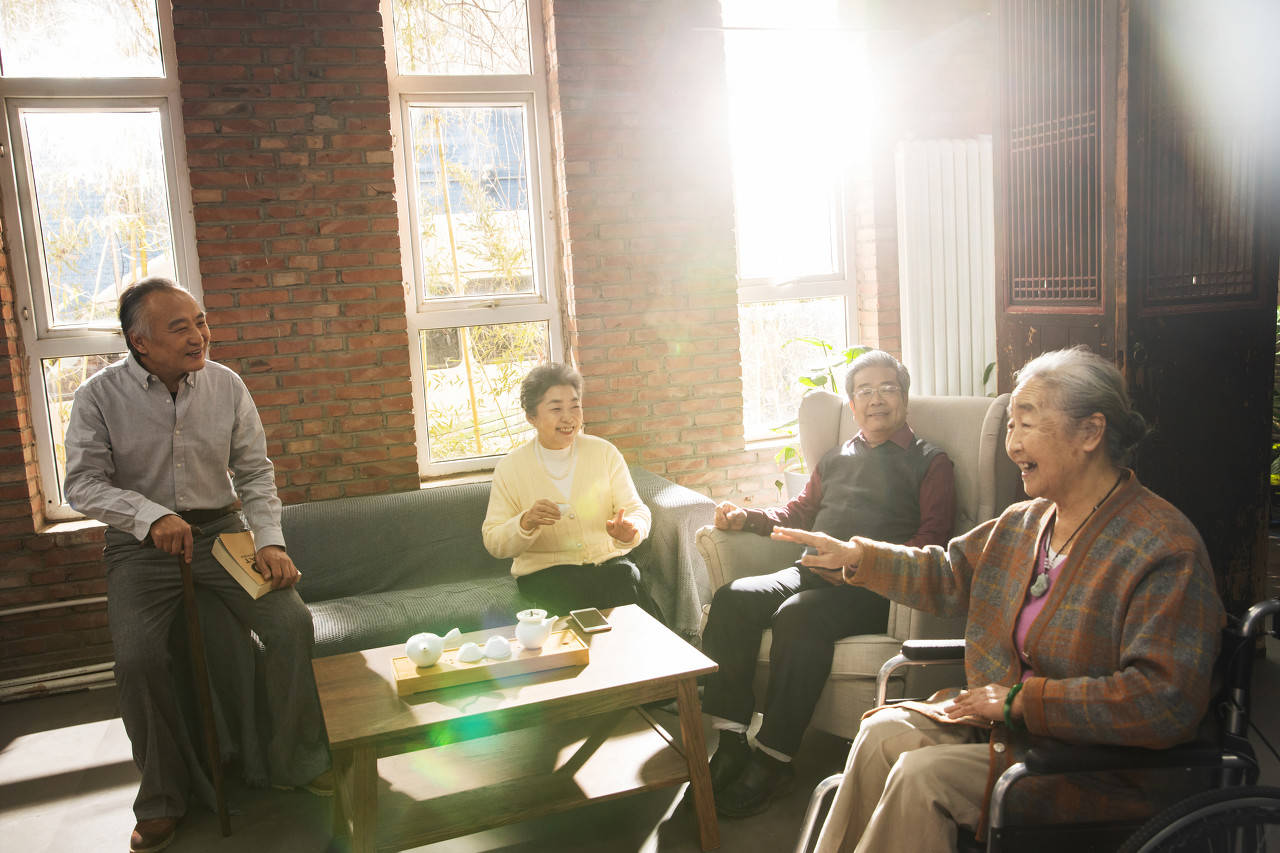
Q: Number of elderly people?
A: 4